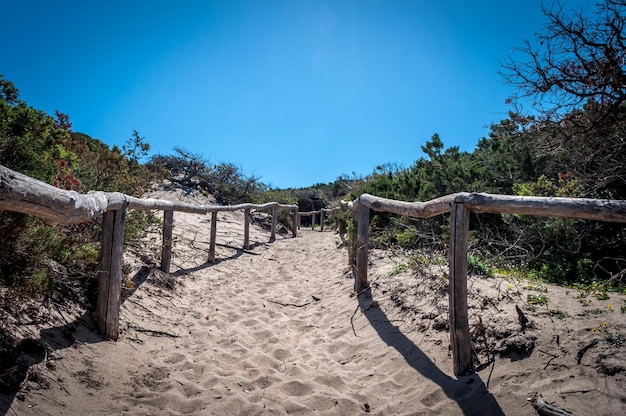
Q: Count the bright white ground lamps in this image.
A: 0